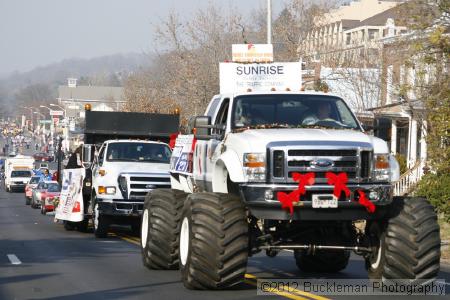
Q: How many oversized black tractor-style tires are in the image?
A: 4